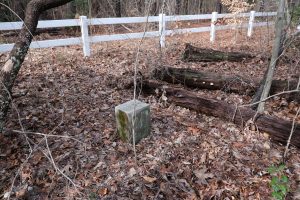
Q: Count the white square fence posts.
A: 4